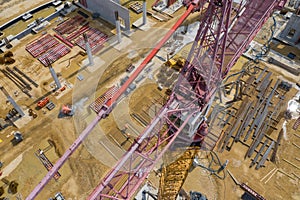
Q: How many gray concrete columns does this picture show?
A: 5